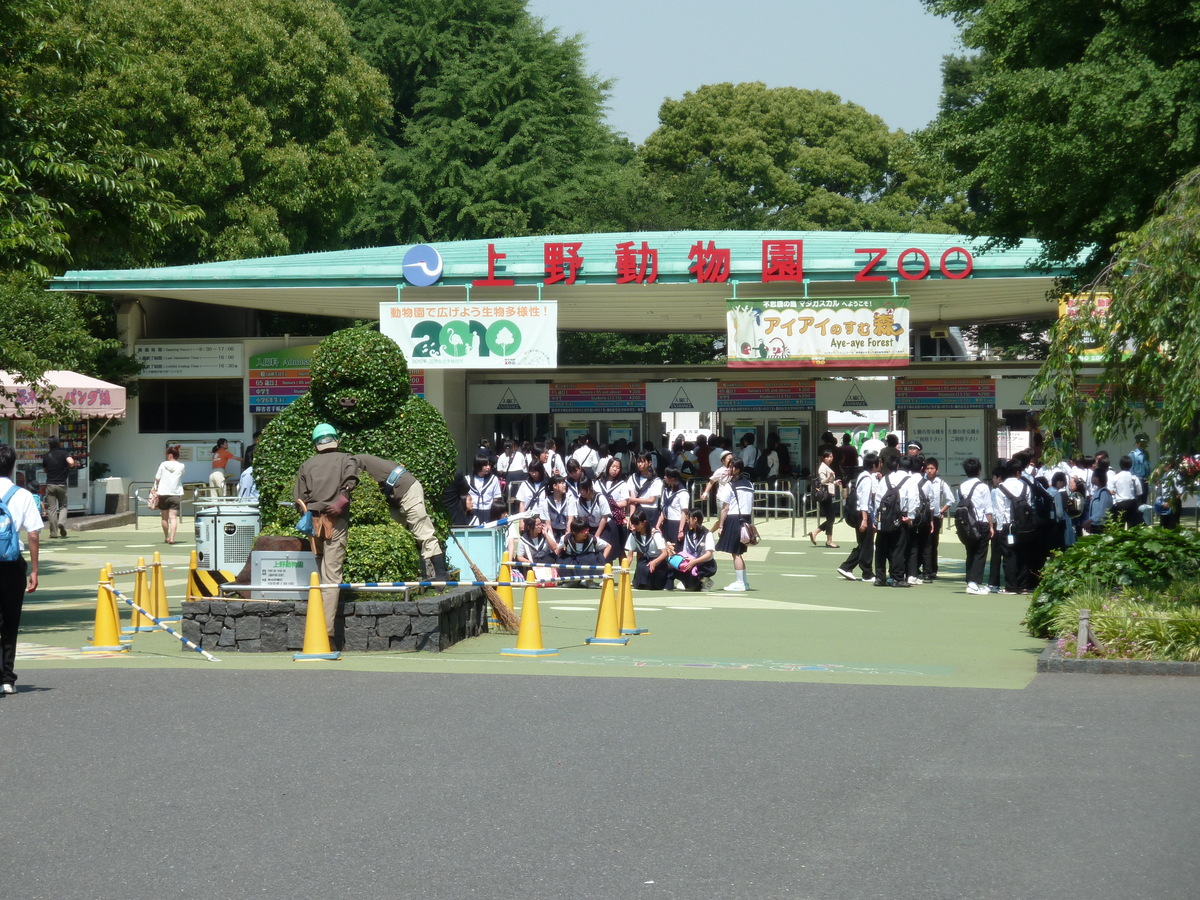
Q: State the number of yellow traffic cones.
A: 10